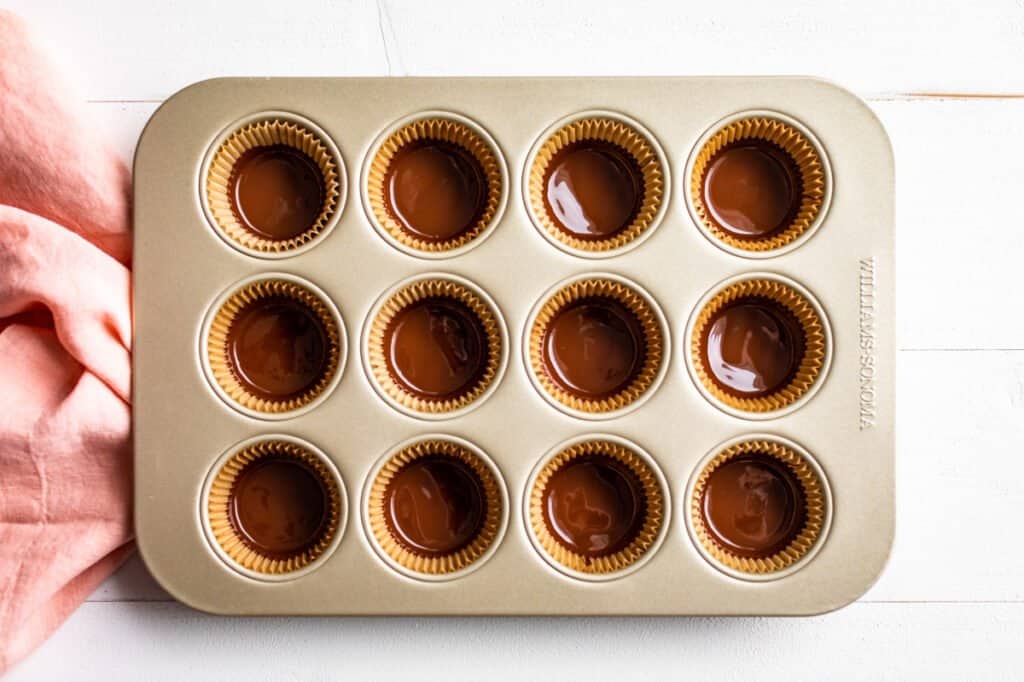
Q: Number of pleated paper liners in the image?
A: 12